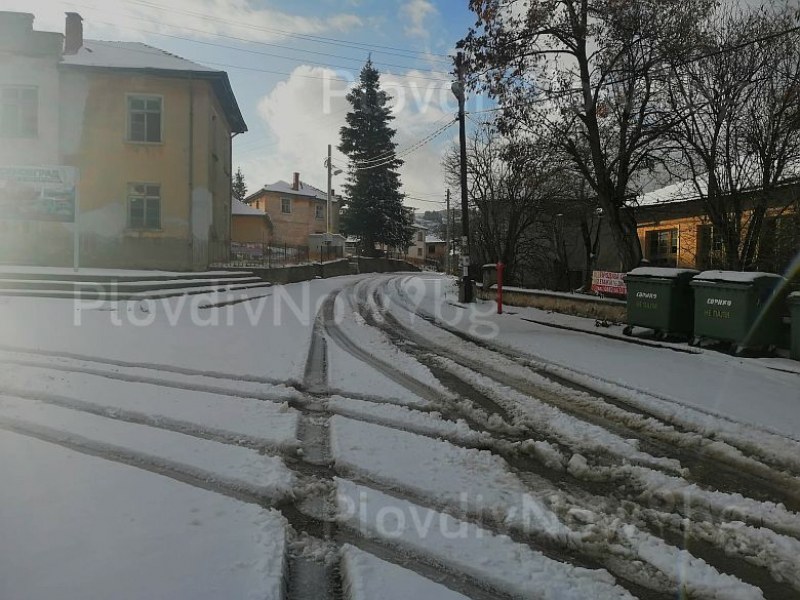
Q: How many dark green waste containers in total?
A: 3